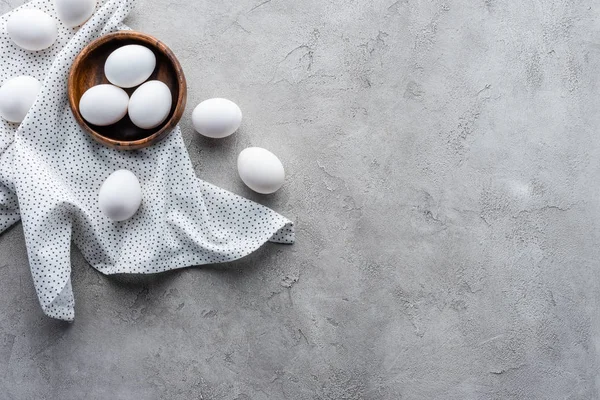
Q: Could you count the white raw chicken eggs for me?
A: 9